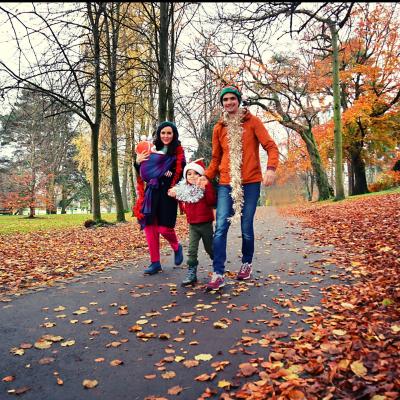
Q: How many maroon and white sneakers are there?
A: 2